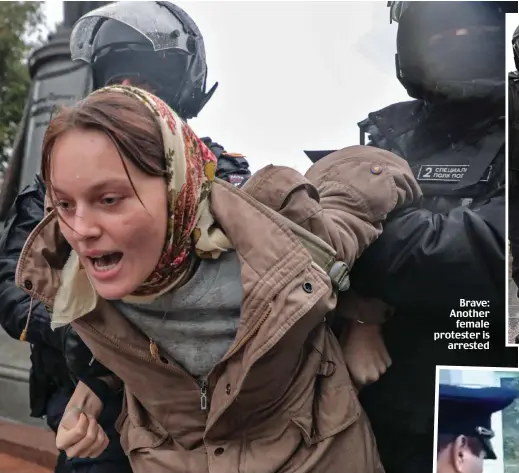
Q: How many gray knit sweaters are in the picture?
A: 1